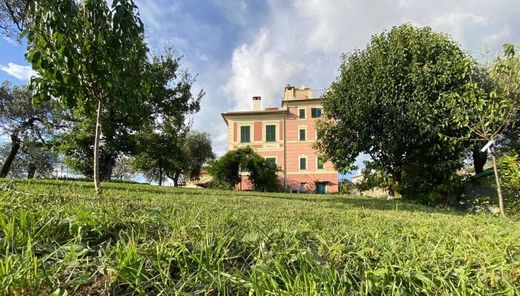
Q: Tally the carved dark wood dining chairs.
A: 0